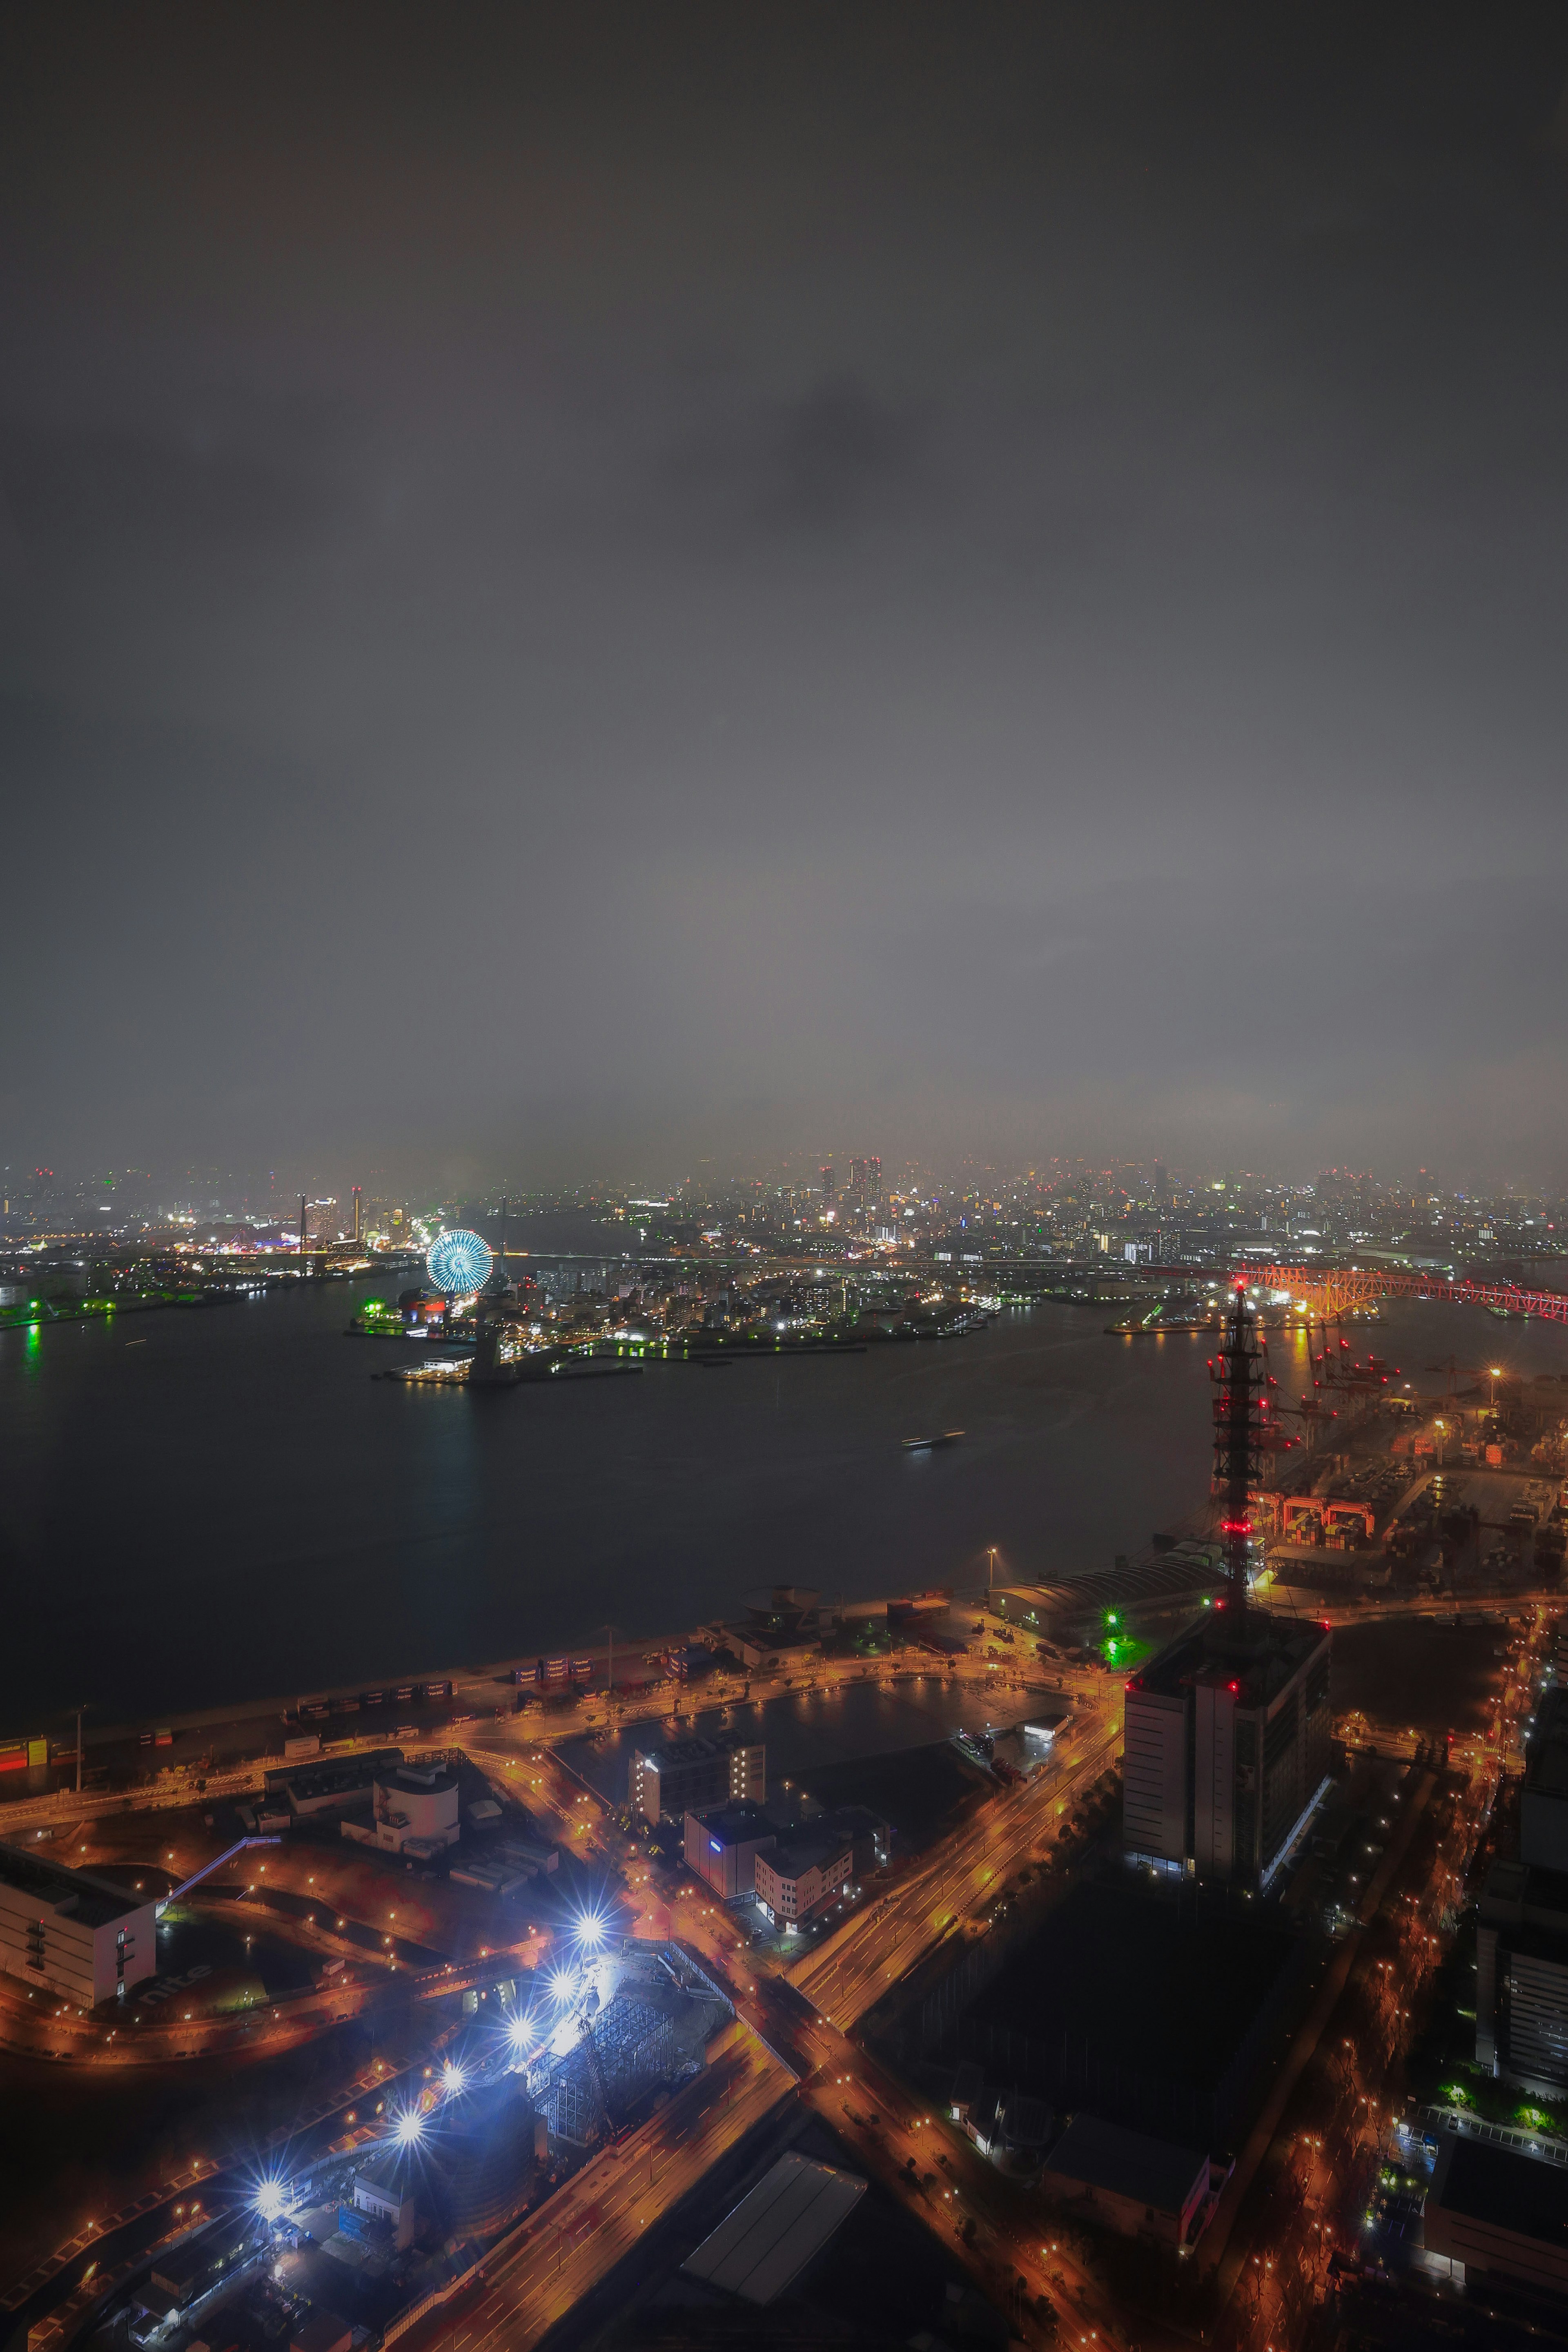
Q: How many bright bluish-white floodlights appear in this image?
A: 6